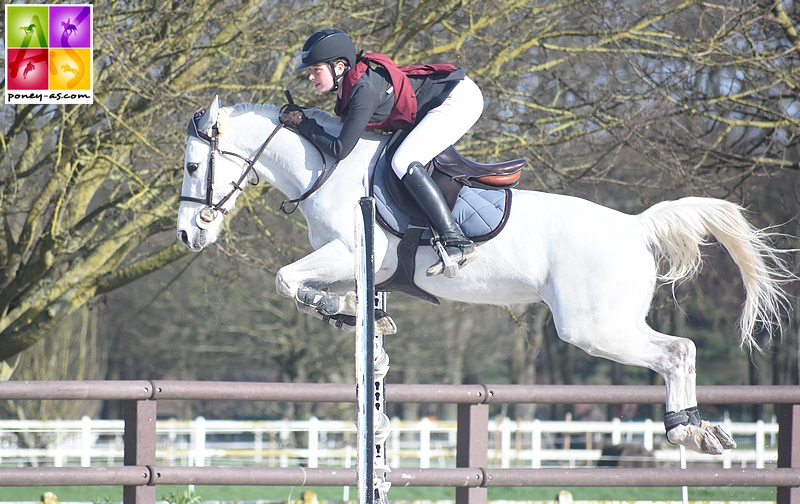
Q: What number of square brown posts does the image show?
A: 3